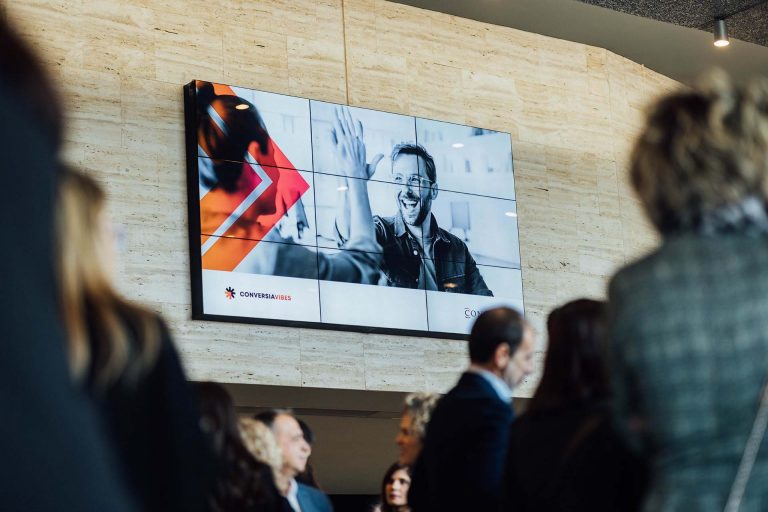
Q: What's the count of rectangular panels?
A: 9